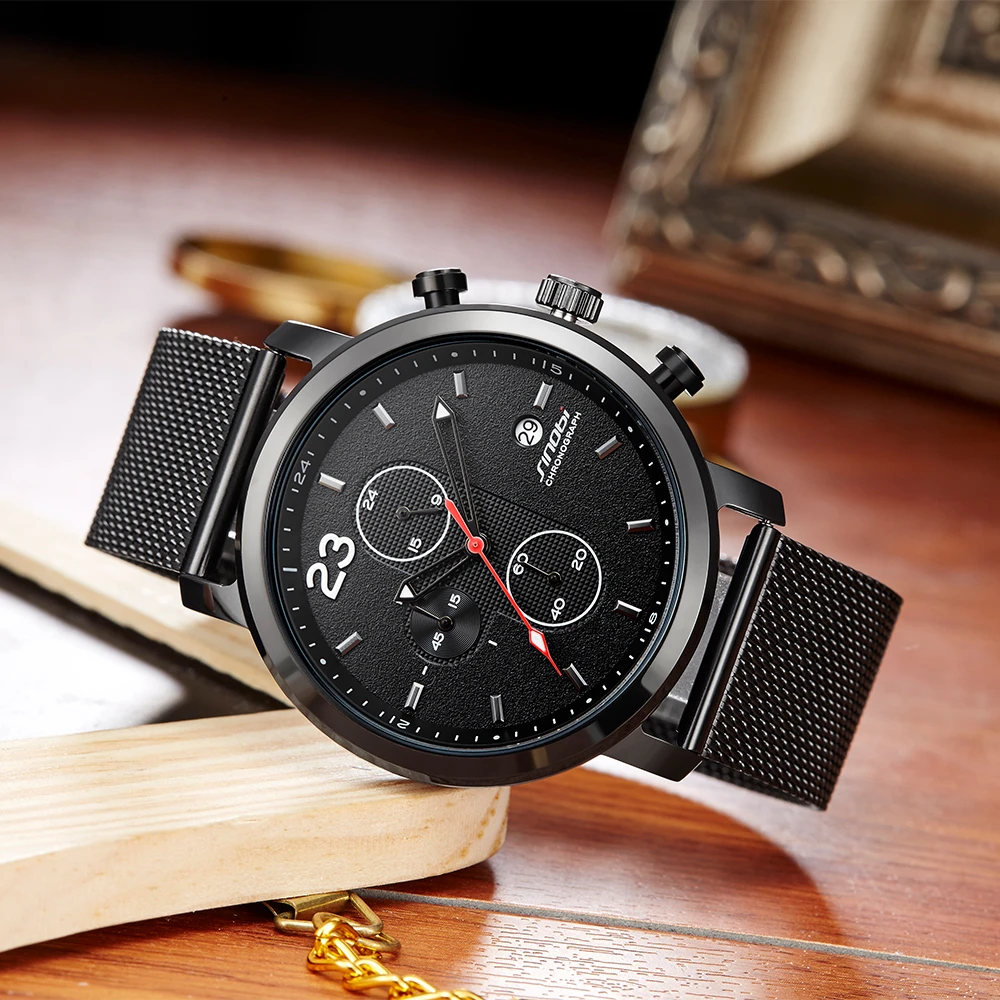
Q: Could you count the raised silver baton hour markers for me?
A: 11